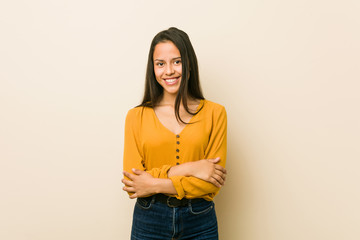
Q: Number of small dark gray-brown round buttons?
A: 5